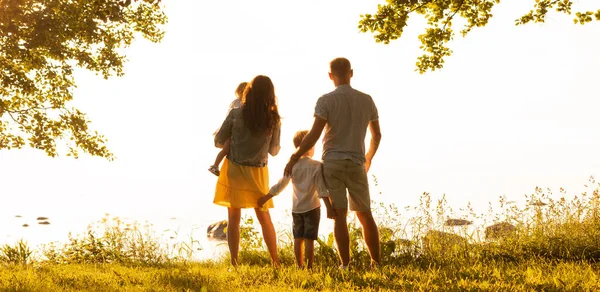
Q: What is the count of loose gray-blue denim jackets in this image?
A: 1